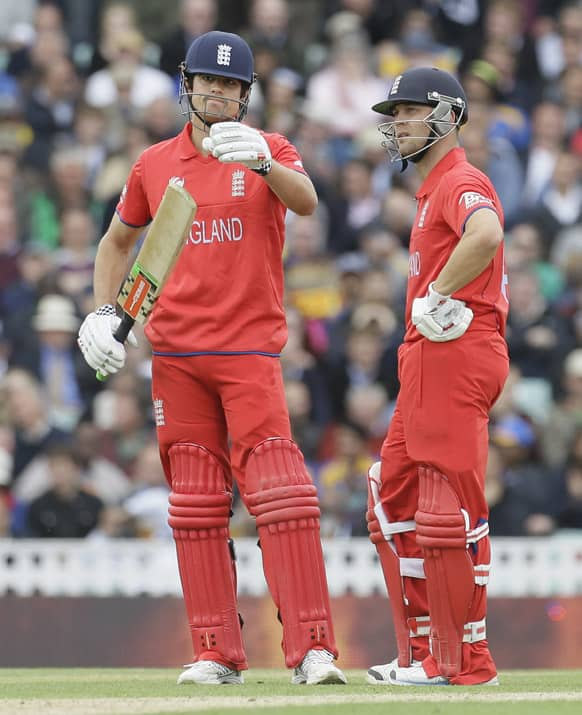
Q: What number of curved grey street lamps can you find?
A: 0